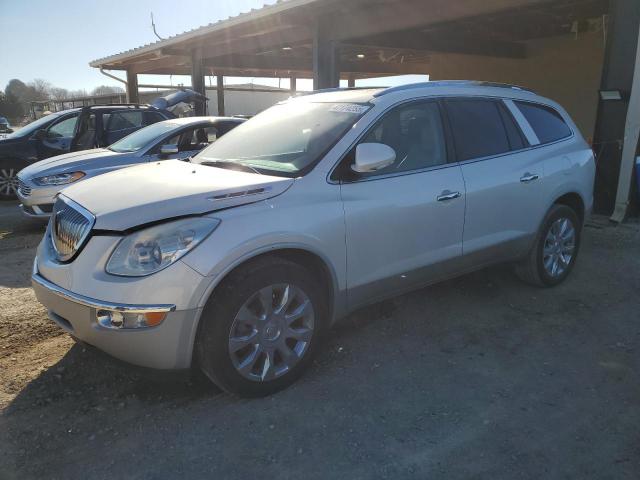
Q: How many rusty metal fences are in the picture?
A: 0